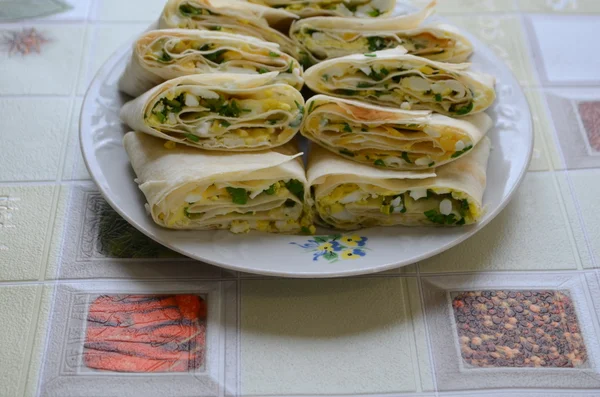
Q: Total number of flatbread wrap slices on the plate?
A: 9